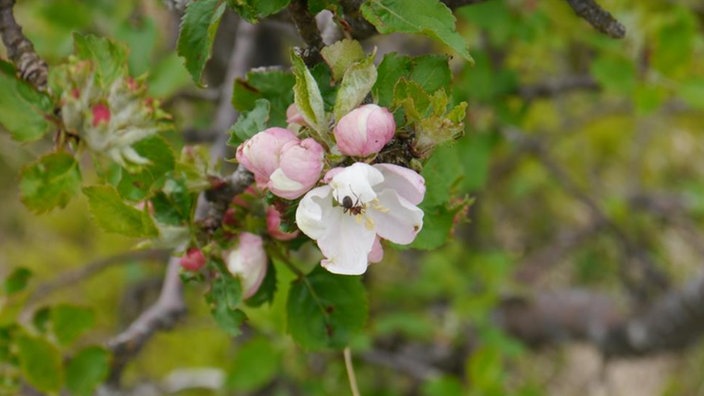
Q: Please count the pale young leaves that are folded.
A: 2